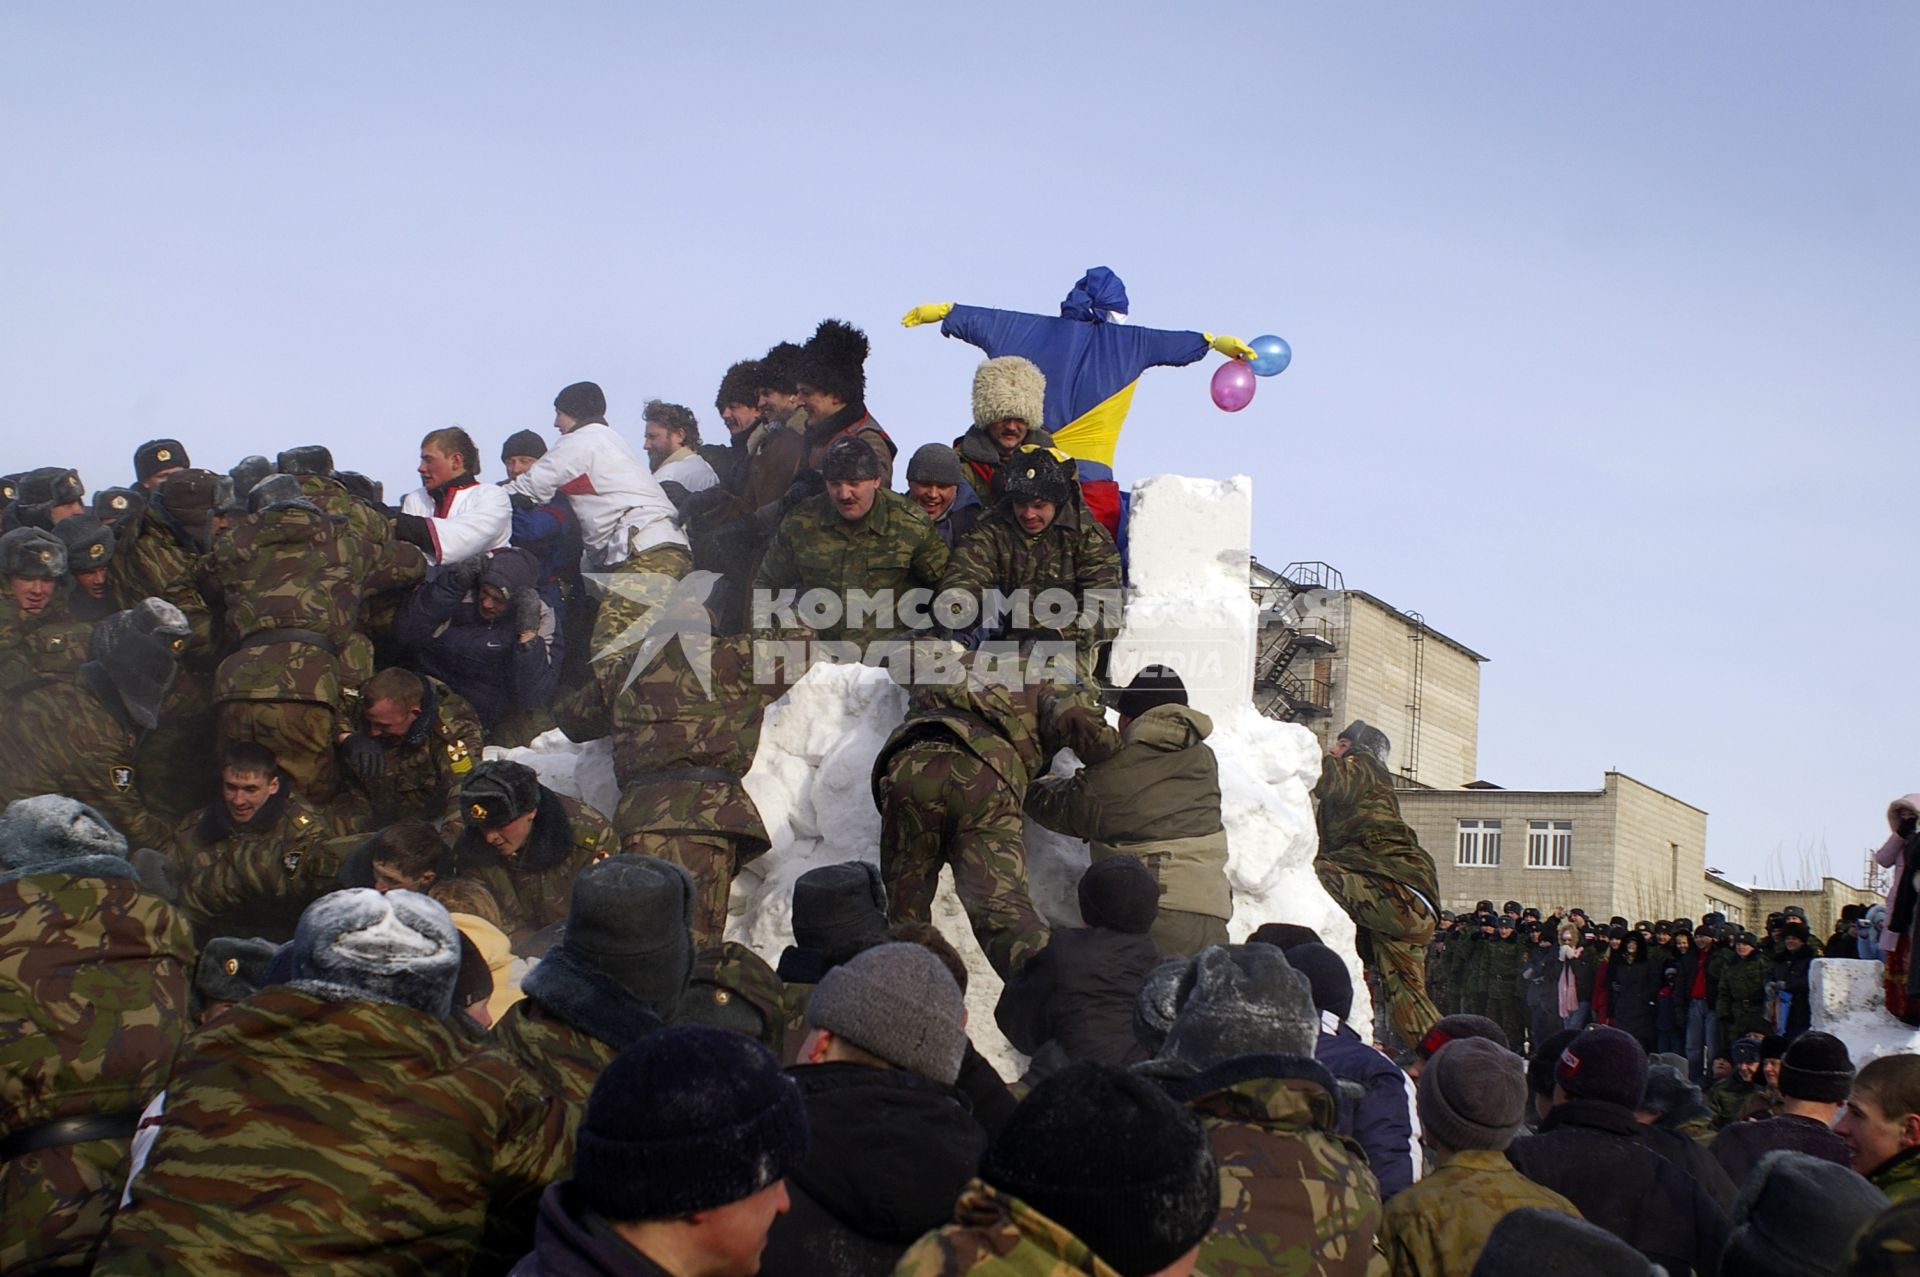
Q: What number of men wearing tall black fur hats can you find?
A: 3